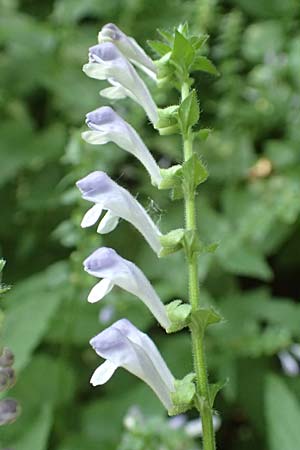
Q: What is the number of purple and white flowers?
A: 6